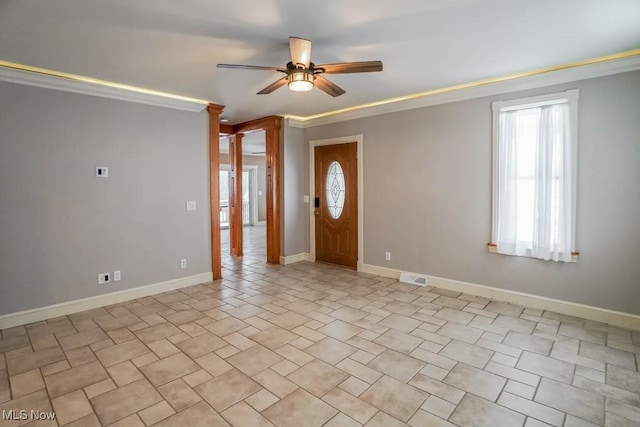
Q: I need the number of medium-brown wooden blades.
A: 5